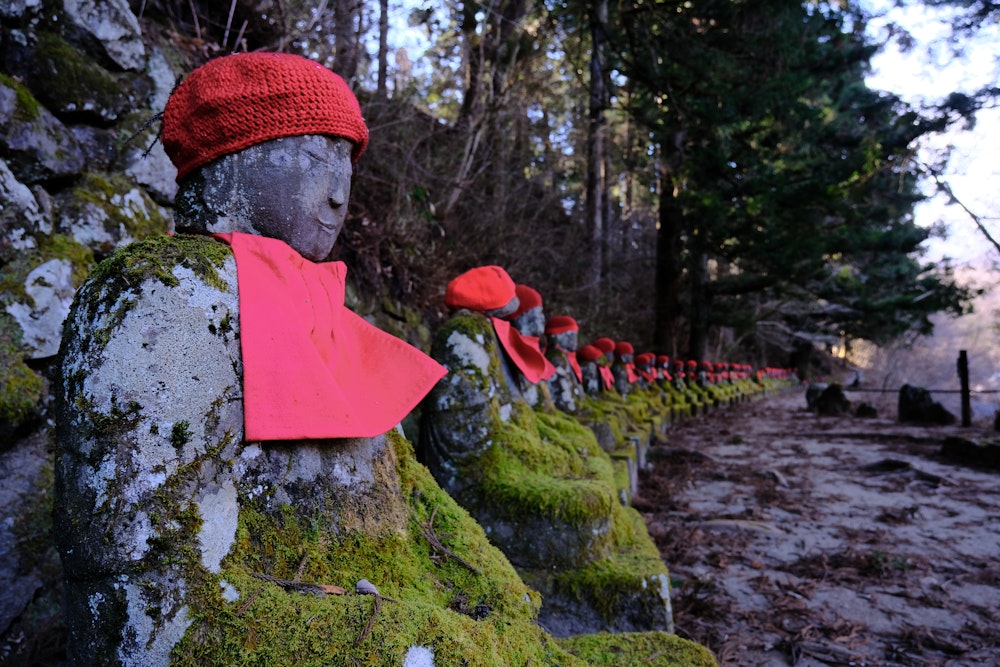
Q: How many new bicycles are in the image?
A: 0